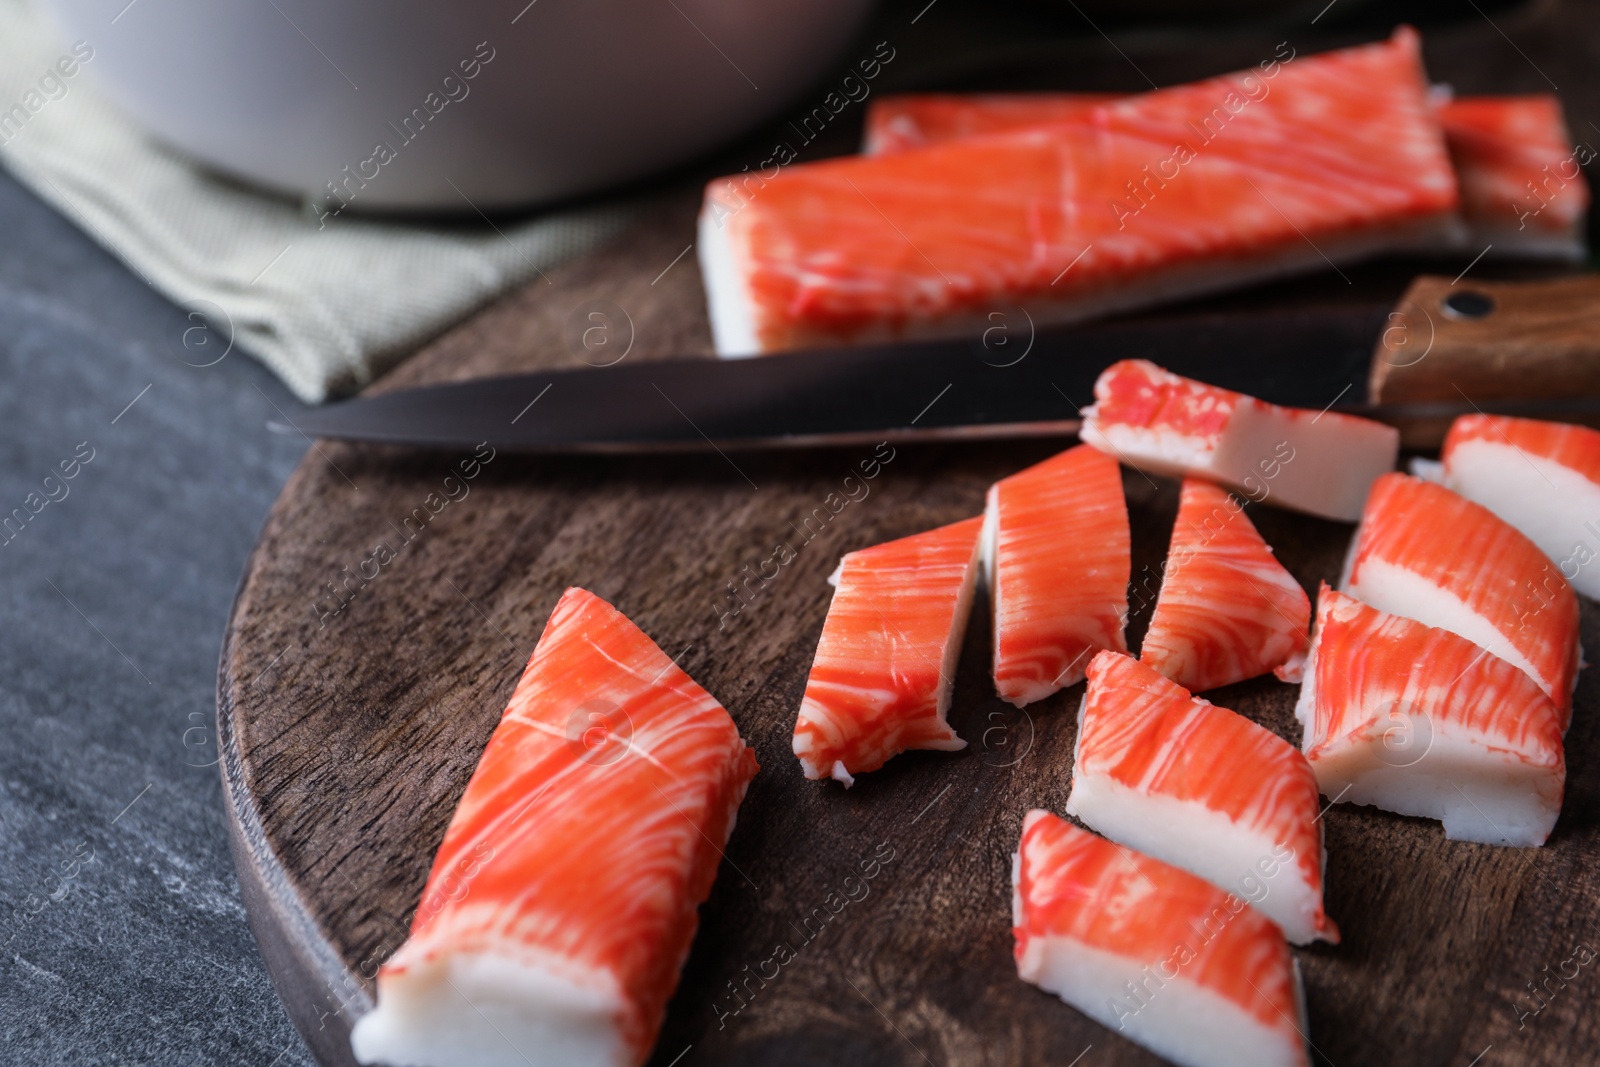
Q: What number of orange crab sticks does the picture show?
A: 12